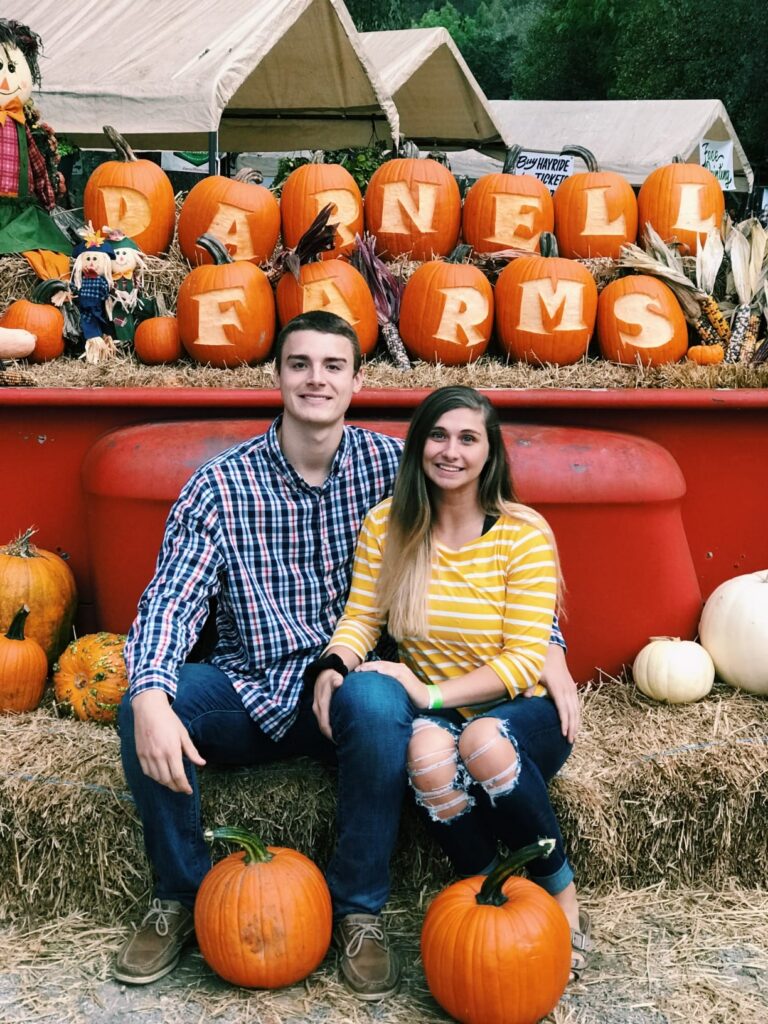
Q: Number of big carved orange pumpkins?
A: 12